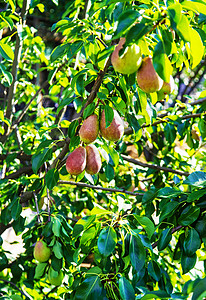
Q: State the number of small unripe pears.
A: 2